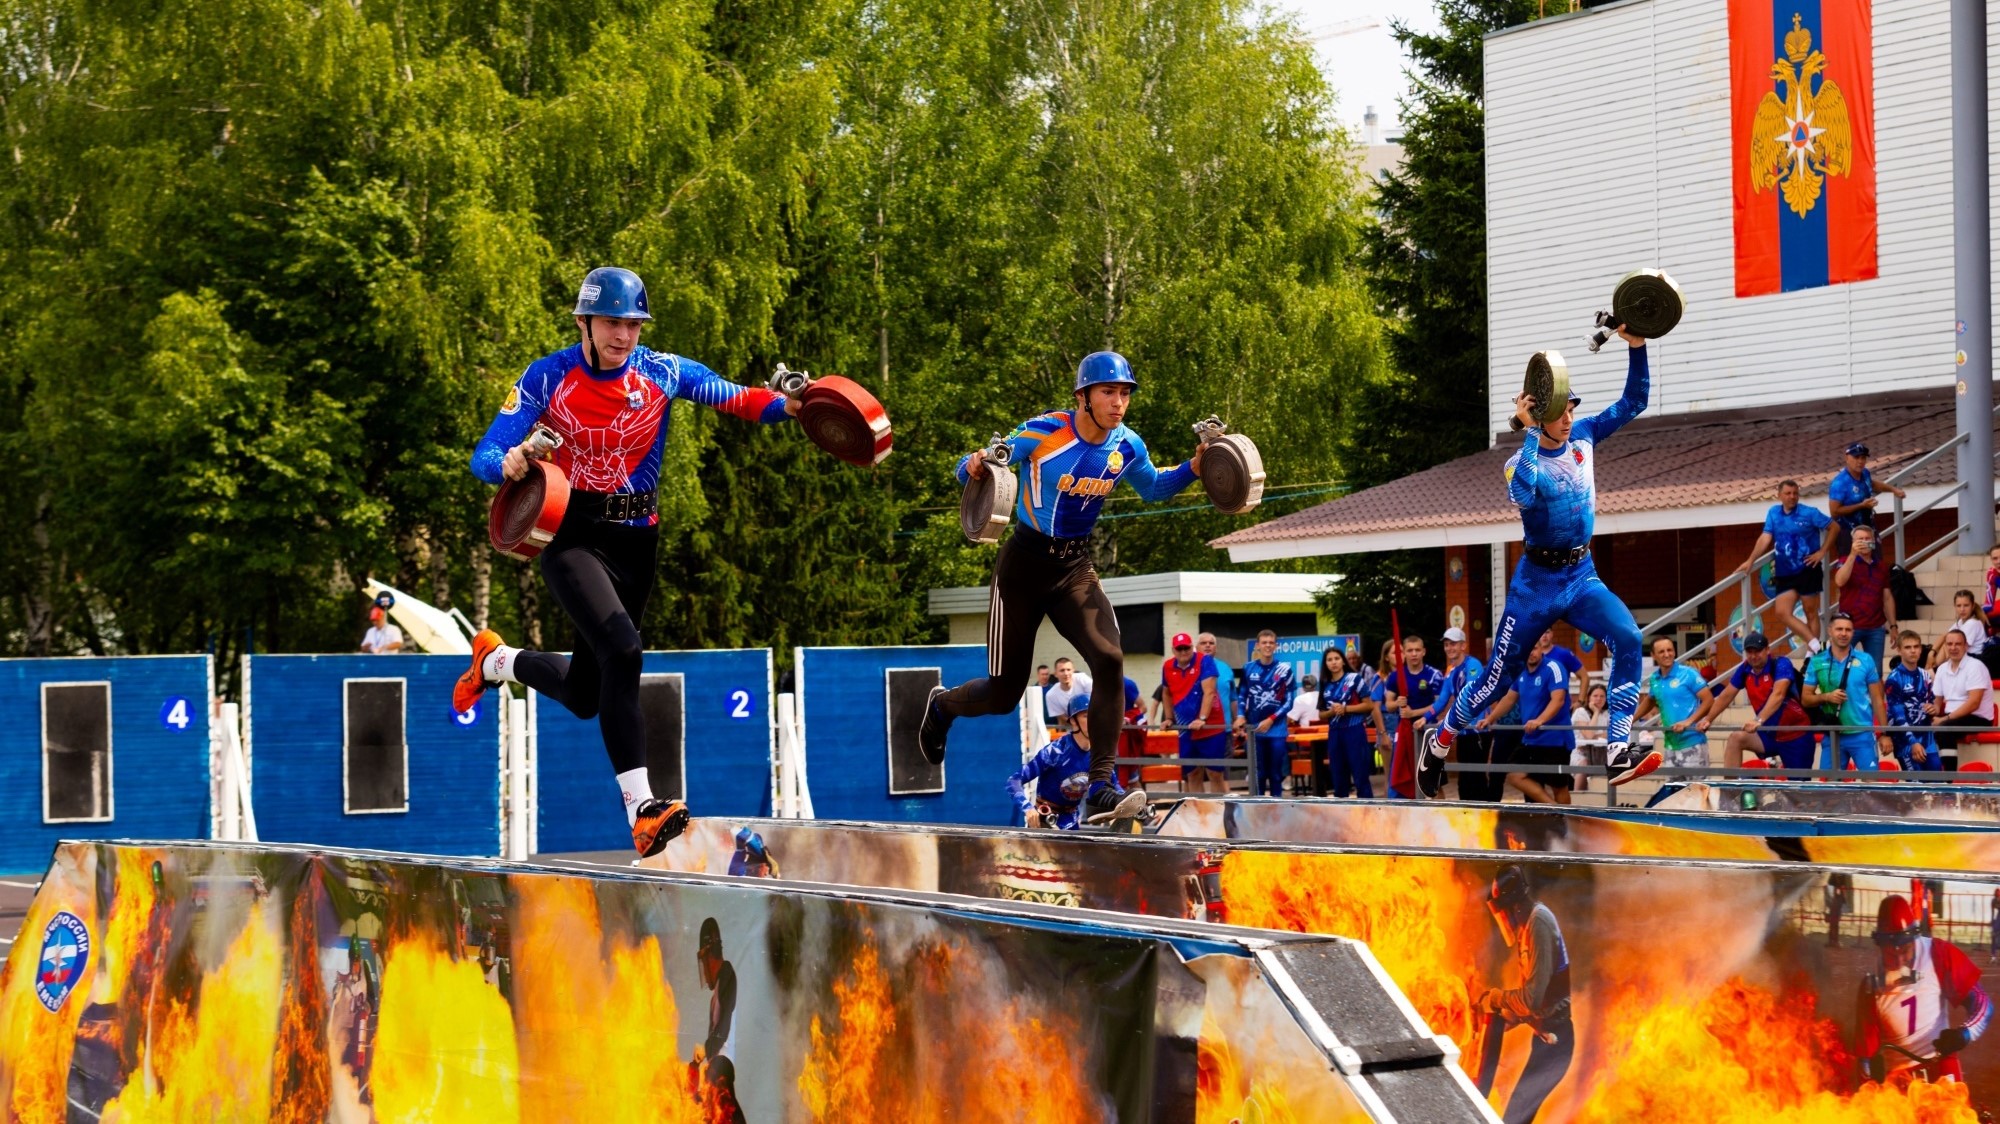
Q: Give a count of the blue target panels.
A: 4